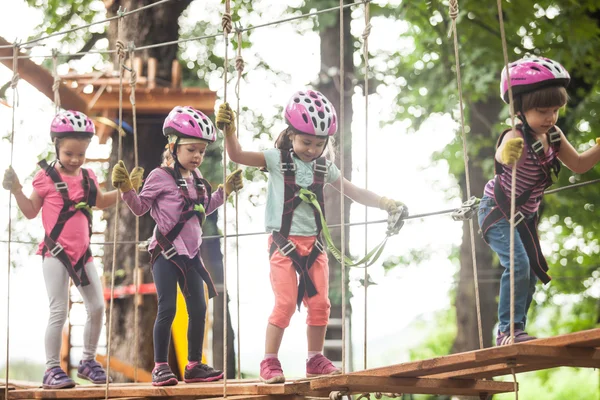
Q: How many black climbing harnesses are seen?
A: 4